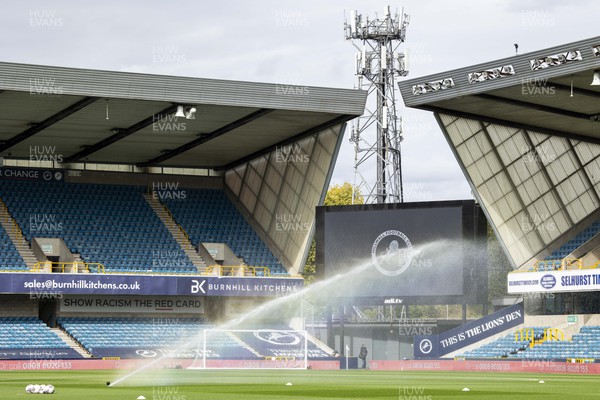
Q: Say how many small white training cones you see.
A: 4